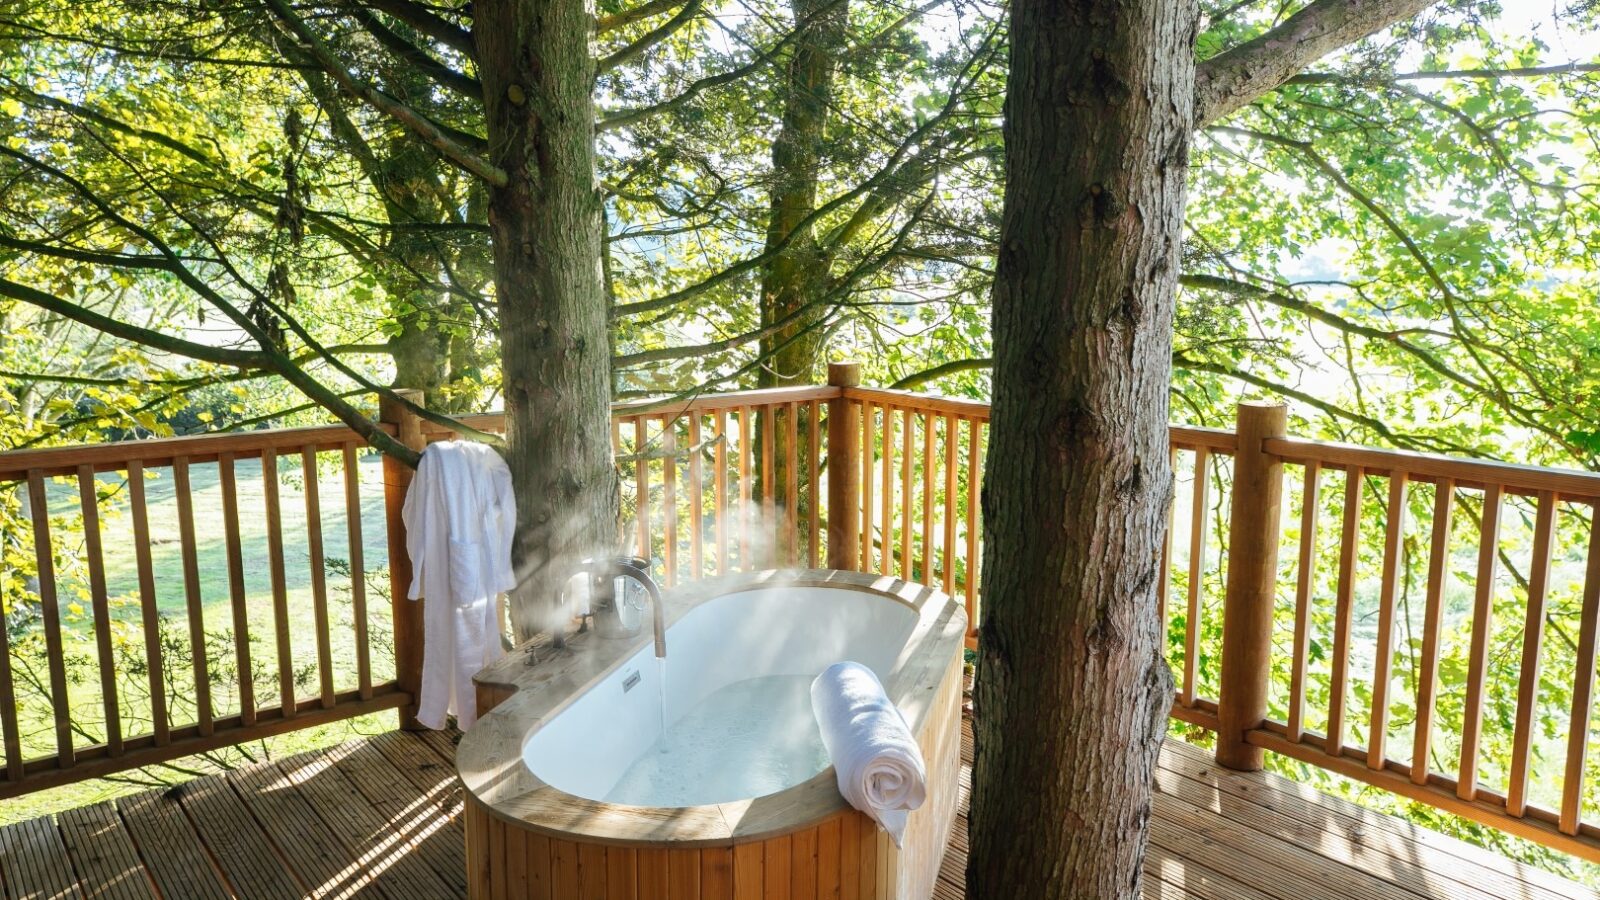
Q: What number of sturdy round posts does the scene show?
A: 3